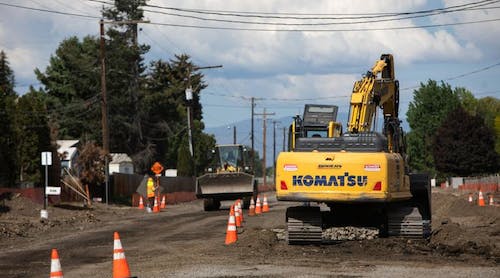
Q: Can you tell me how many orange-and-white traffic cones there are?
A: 14